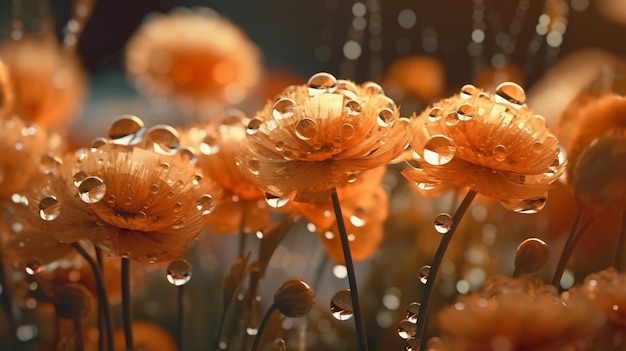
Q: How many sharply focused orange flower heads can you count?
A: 3